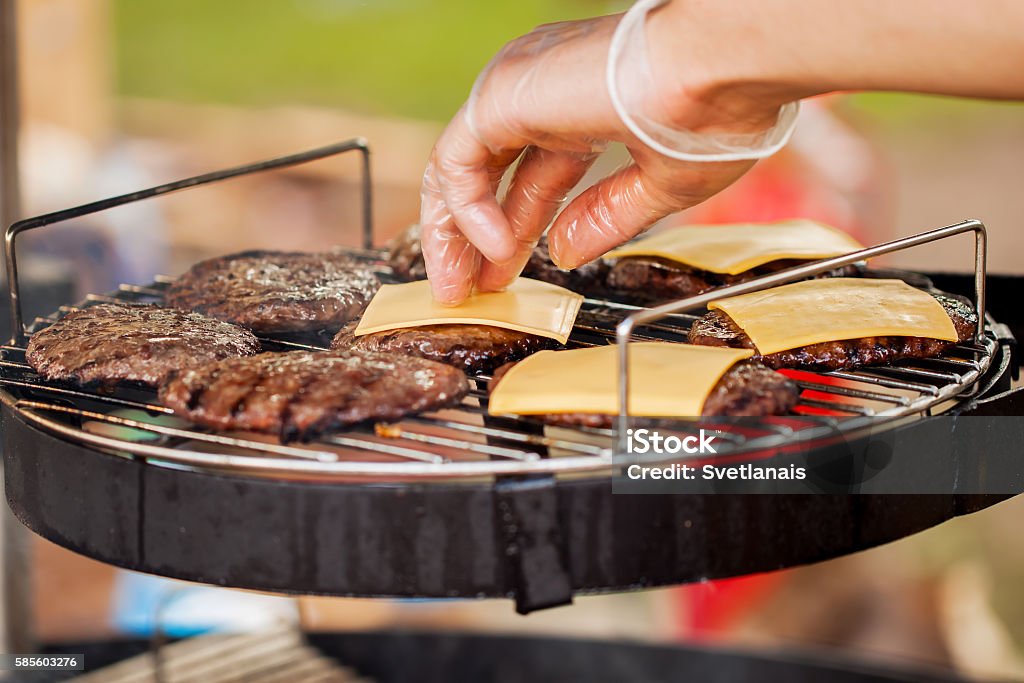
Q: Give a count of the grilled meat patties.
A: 8